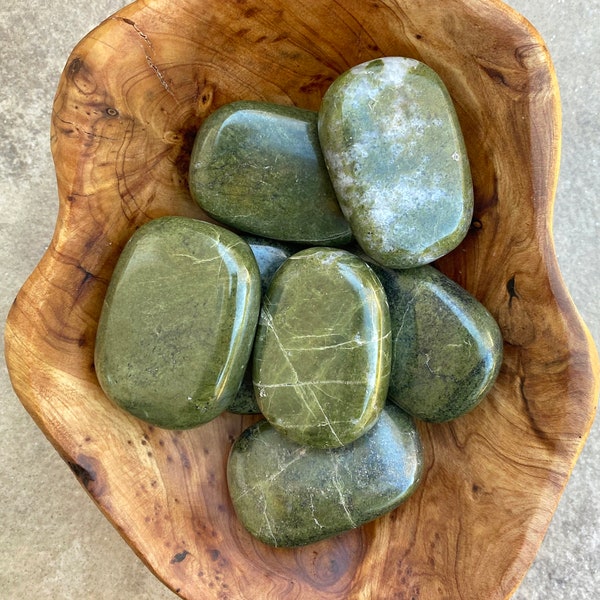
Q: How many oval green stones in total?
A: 7